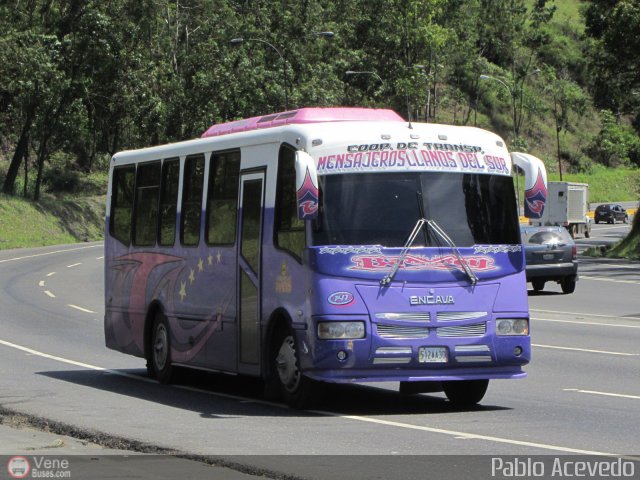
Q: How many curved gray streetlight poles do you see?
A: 3